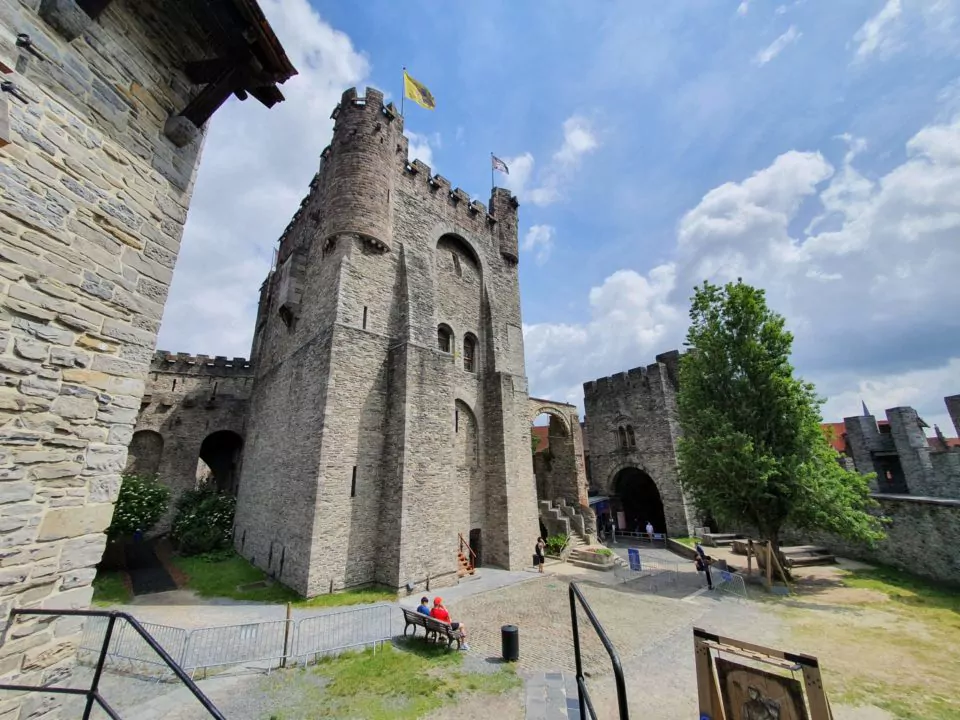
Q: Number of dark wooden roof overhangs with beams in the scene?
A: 1